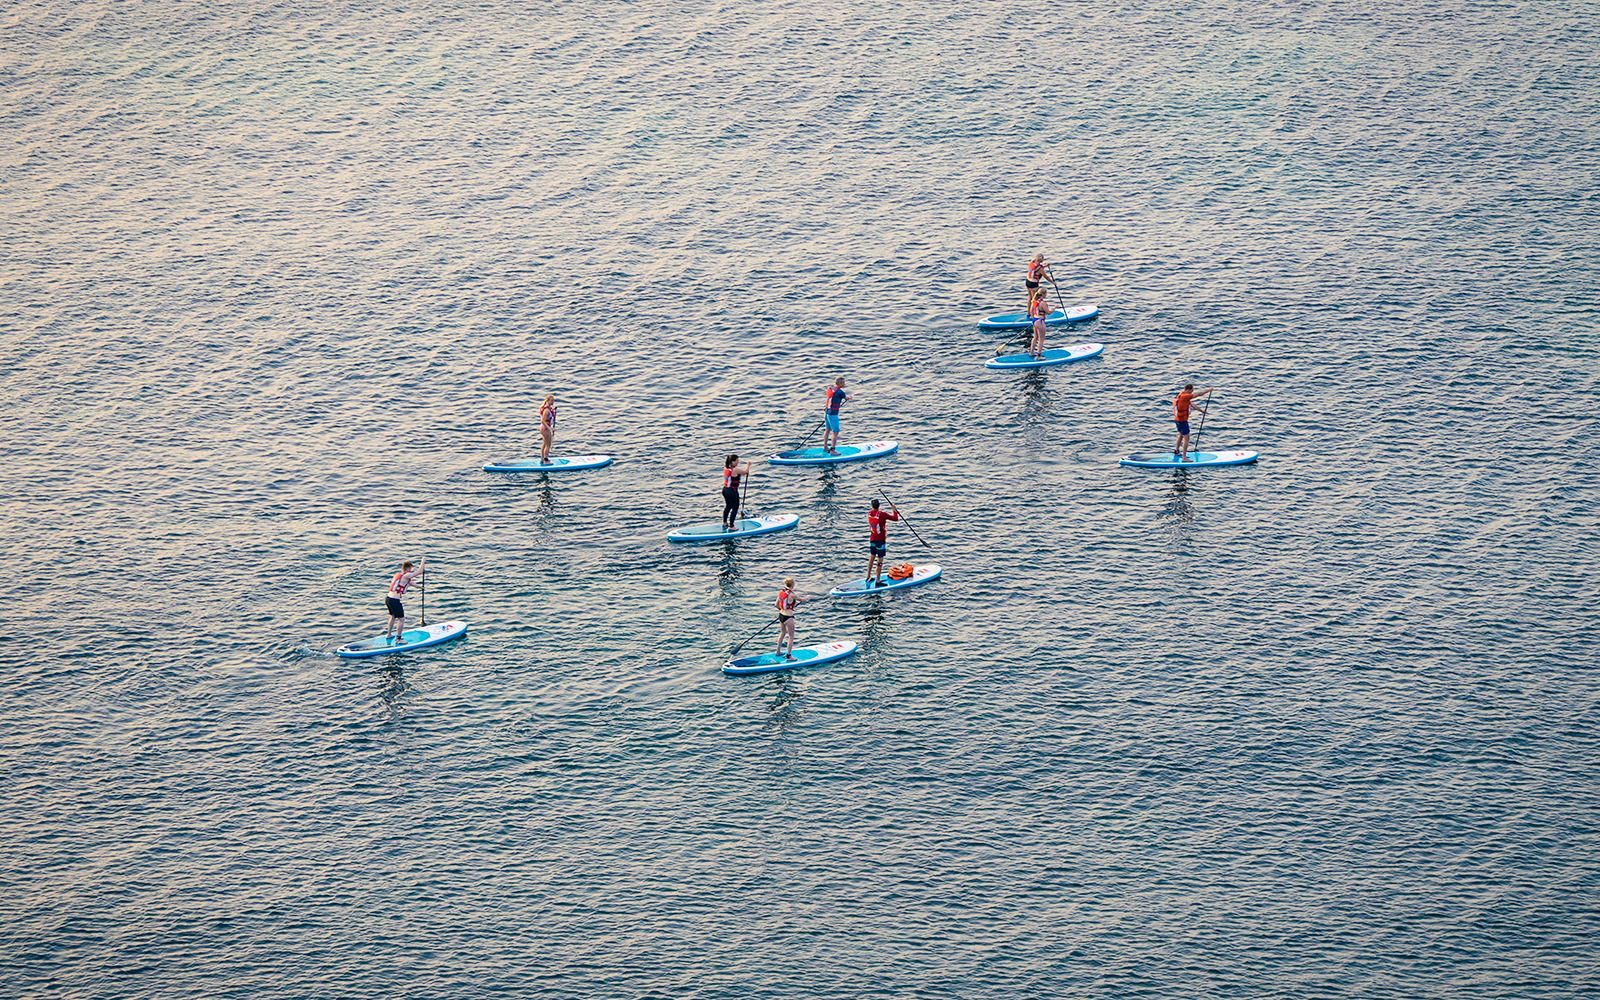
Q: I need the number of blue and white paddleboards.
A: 9